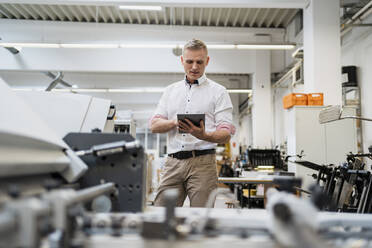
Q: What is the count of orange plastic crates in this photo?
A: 2